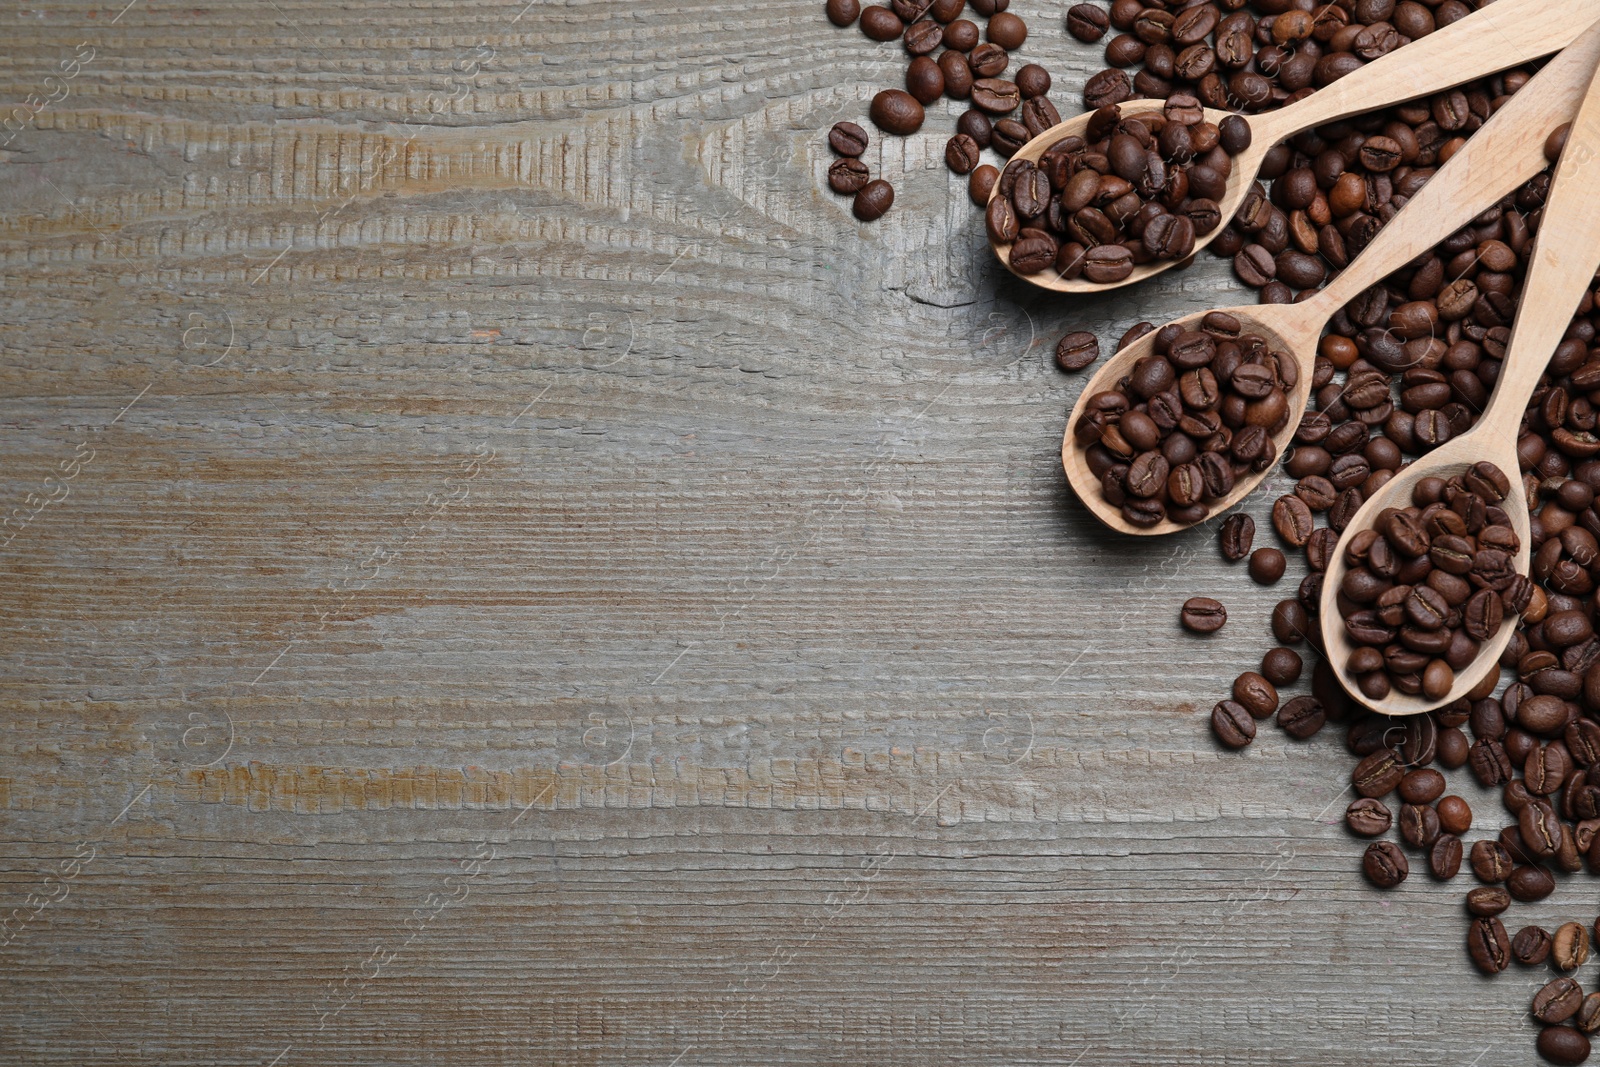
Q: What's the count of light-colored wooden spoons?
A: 3